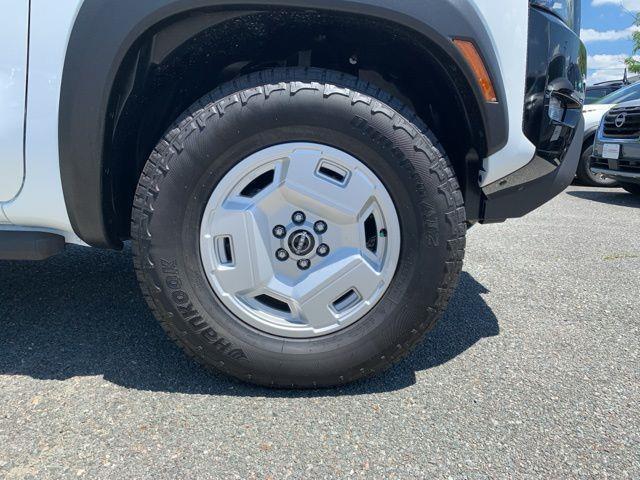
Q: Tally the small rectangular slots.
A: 3